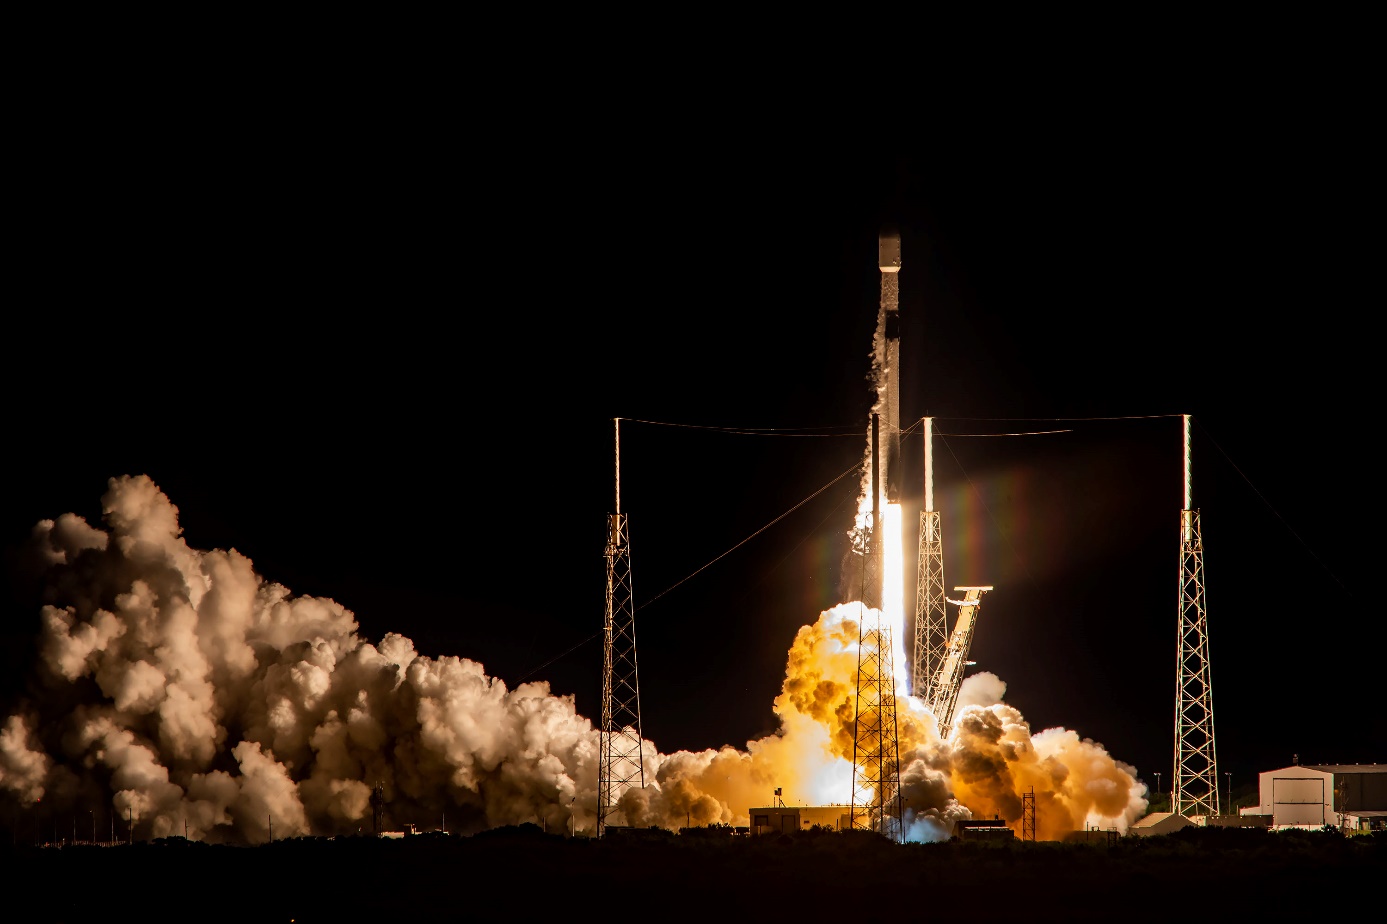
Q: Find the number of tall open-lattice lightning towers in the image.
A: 4